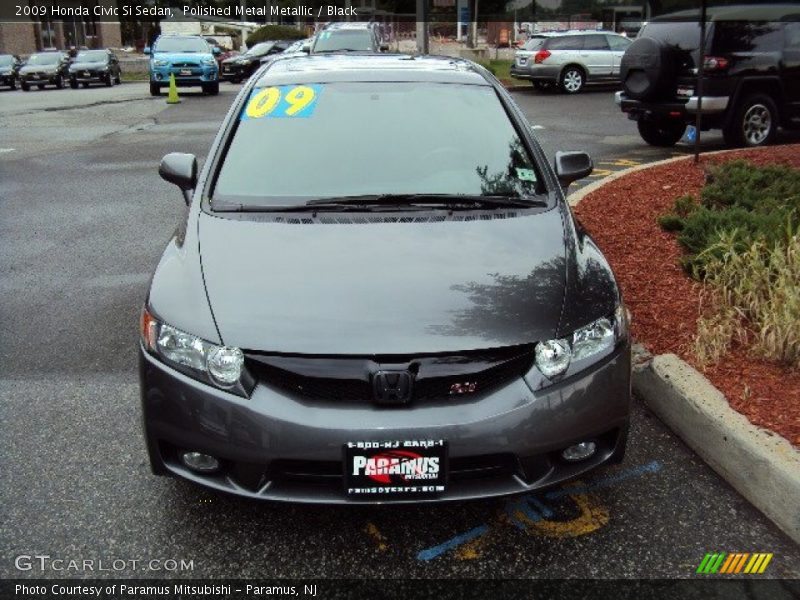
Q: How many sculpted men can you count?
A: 0